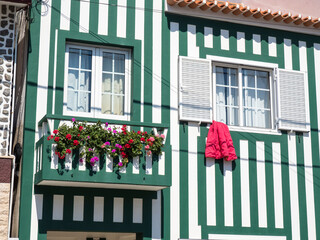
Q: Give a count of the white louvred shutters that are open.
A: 2